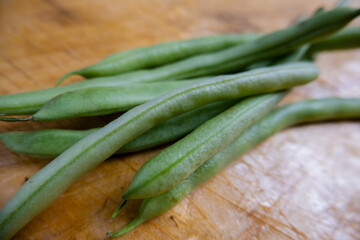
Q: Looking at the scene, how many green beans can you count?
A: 7